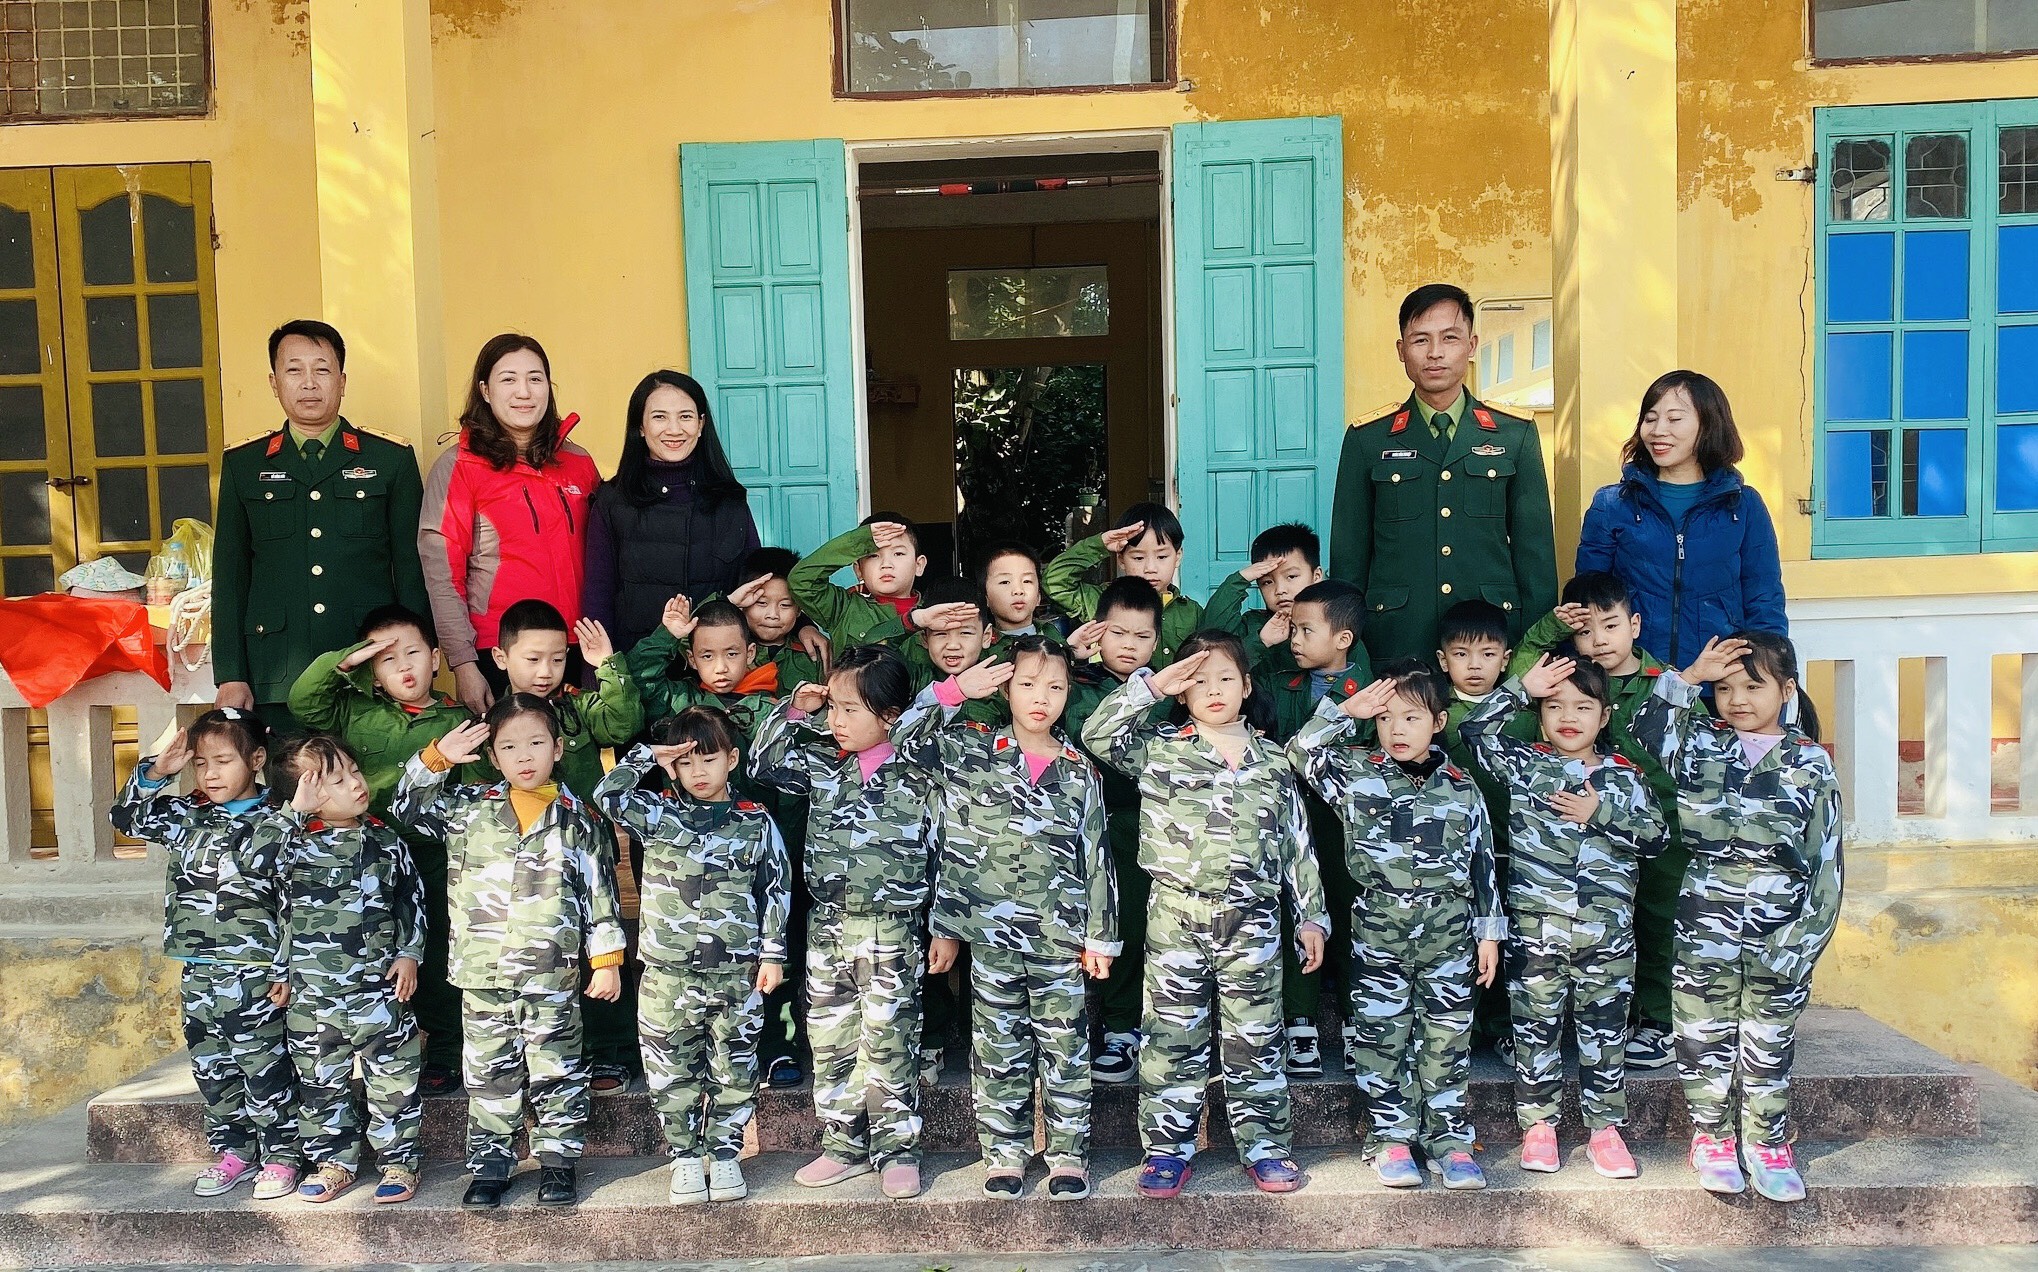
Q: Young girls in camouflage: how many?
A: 10